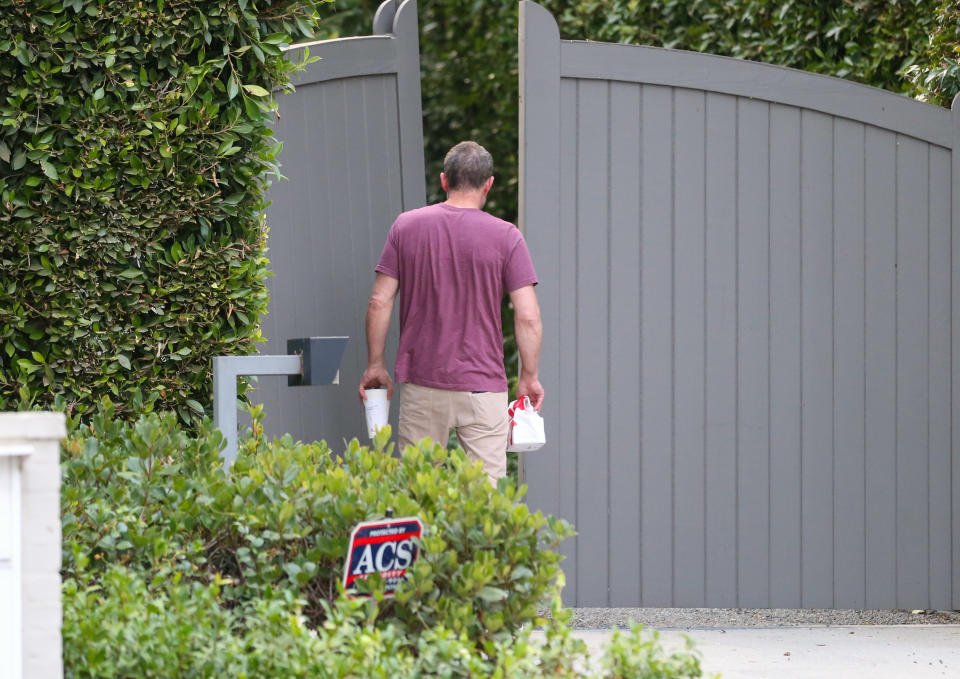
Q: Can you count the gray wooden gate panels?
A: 2